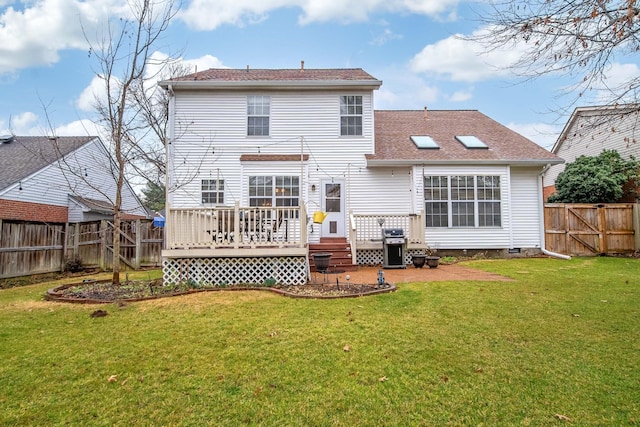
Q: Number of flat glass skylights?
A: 2